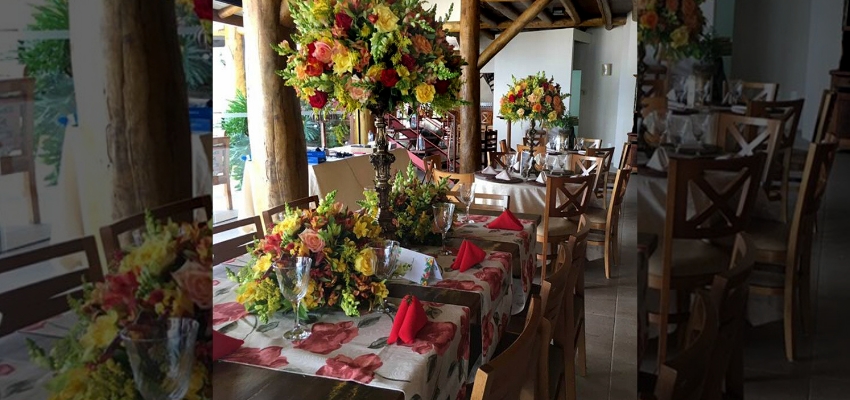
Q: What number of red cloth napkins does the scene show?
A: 4